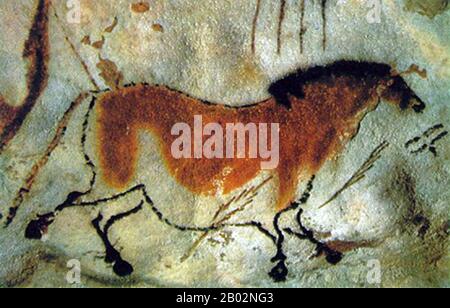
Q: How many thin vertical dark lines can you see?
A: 4